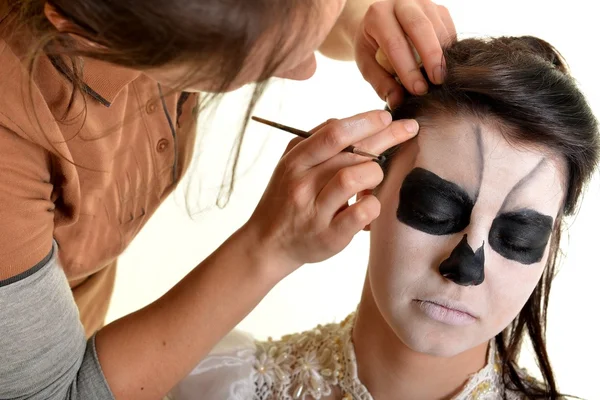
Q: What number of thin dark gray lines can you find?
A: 2